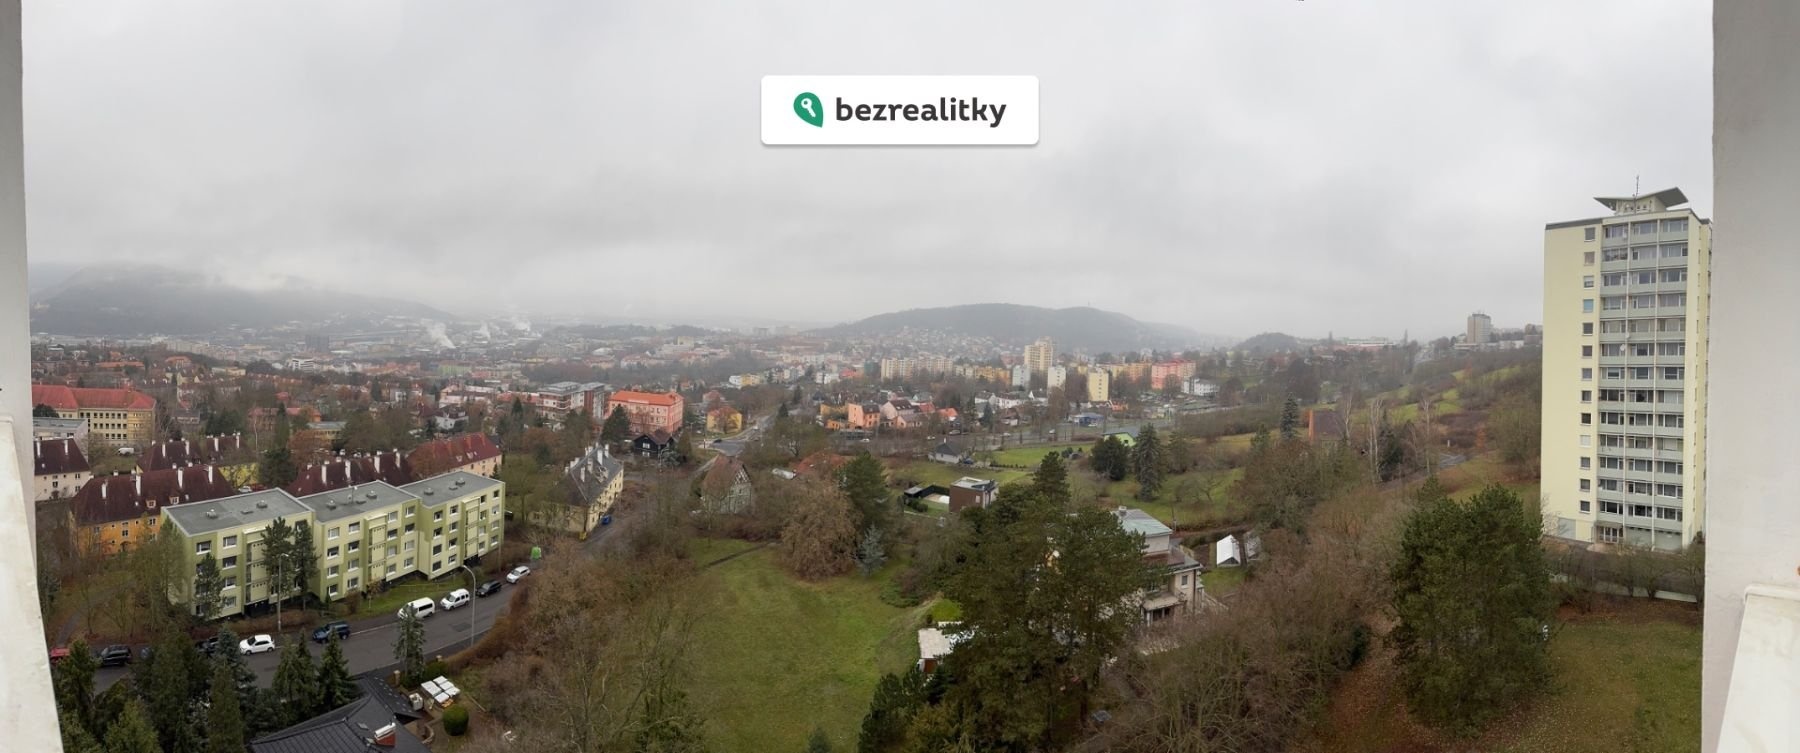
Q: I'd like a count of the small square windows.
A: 13